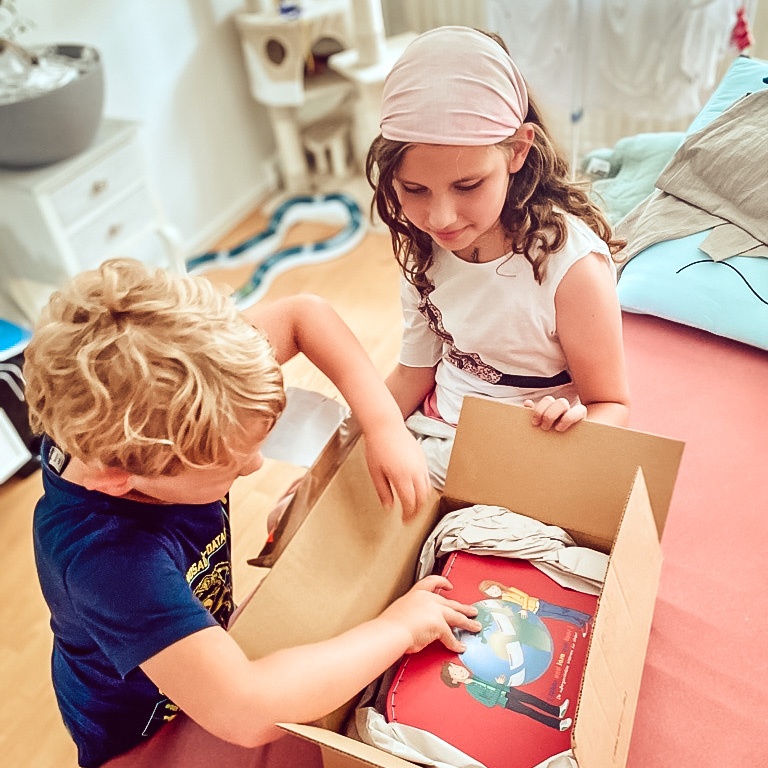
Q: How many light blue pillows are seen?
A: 2